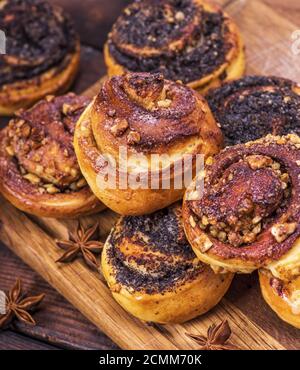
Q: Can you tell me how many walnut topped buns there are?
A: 3